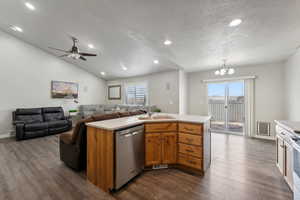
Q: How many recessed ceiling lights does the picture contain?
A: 8